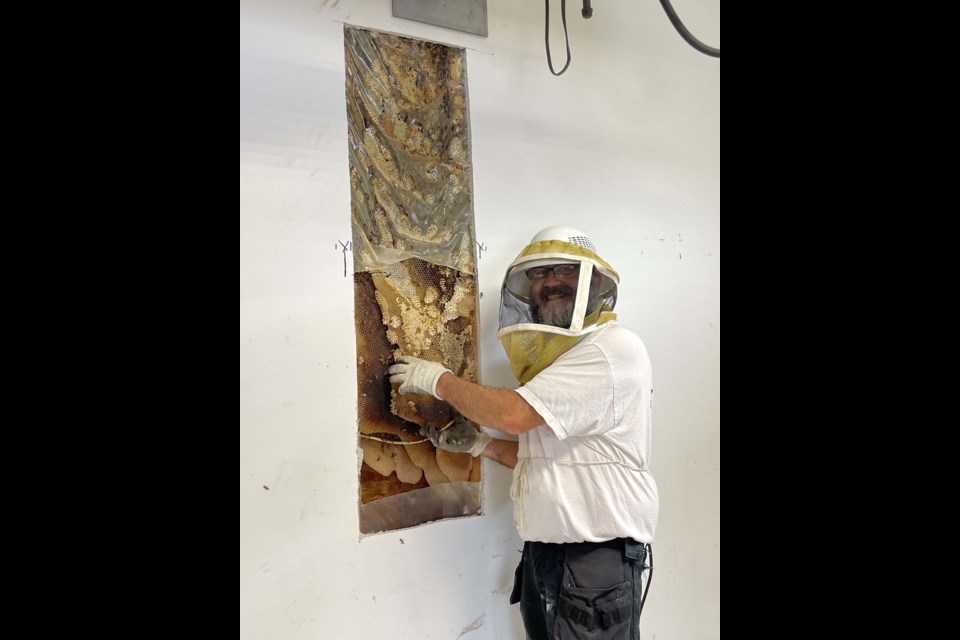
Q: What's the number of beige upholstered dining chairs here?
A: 0